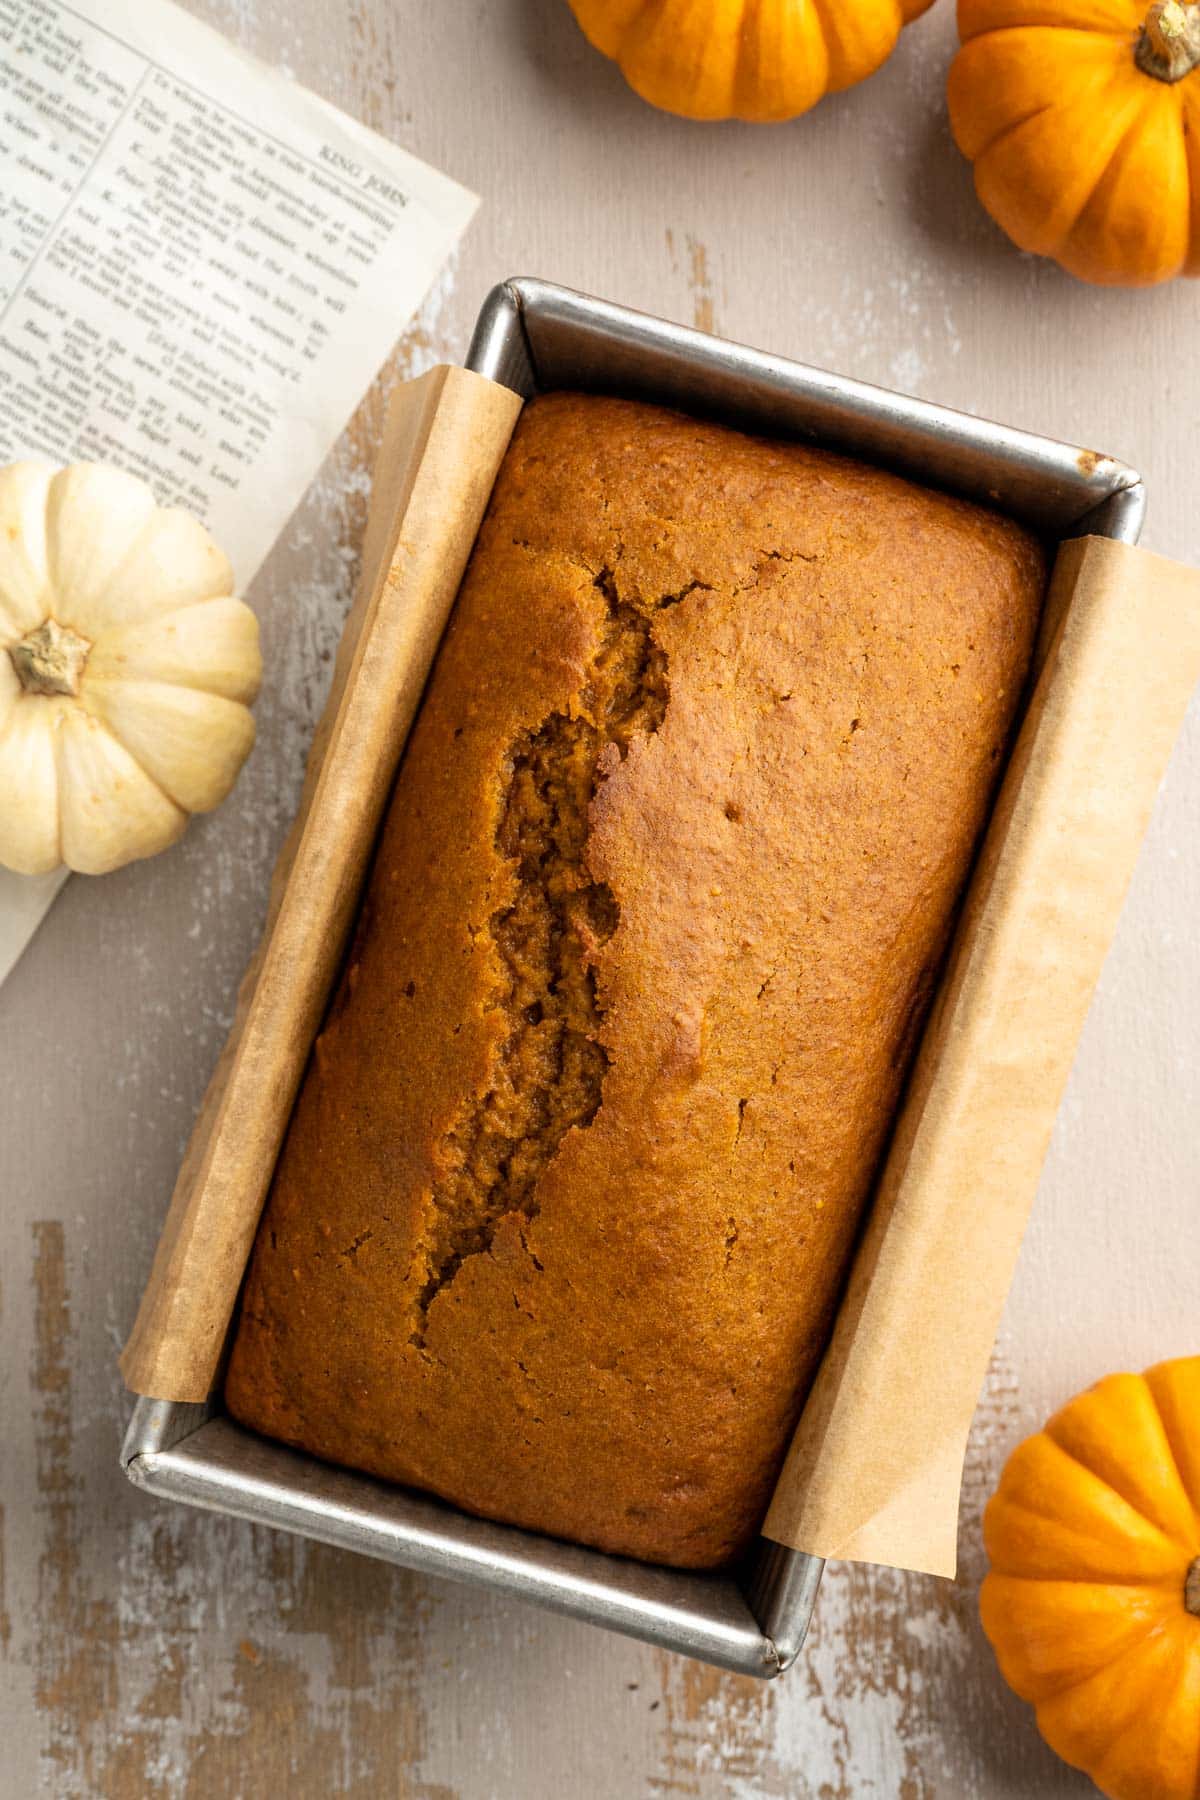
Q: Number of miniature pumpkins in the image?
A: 4